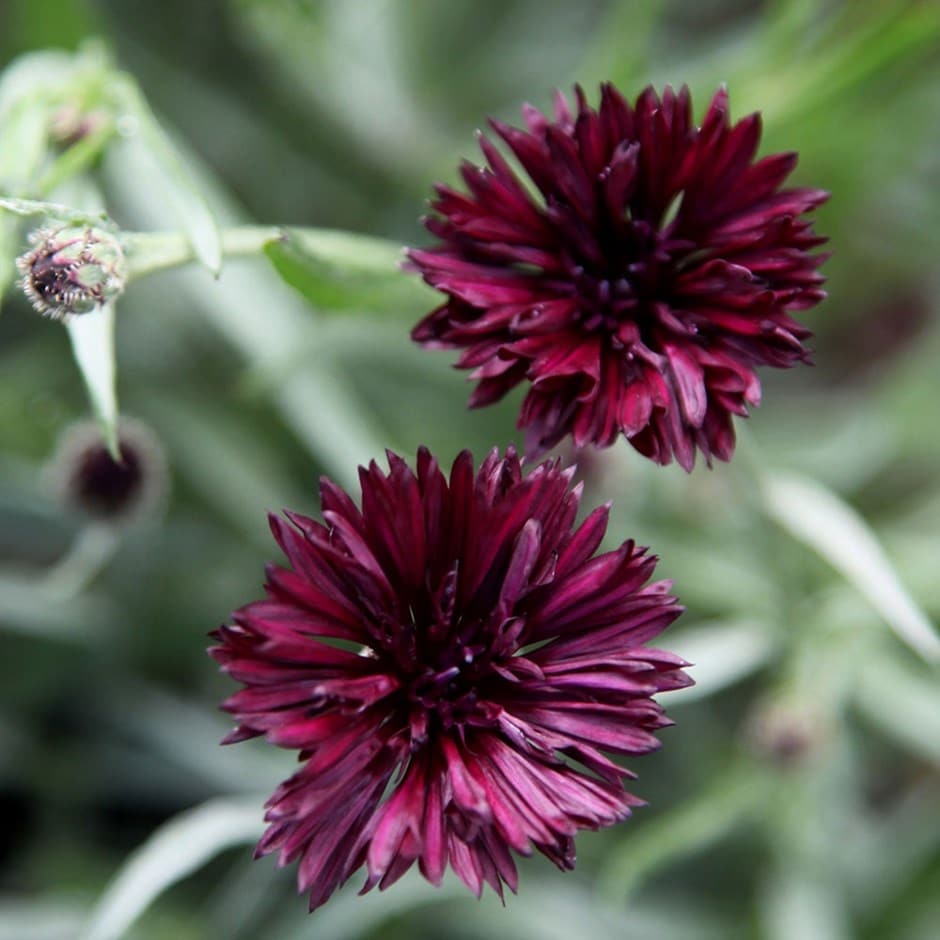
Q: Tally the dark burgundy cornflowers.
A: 2